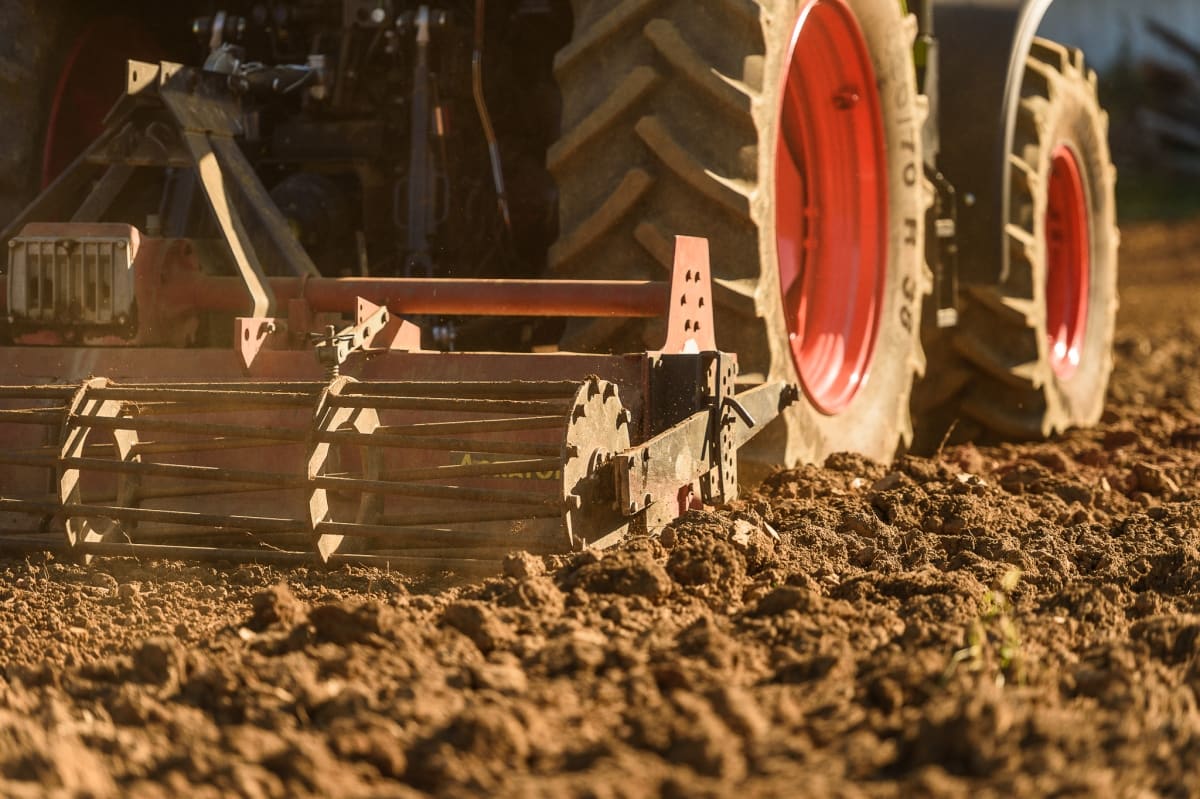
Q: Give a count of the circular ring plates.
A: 3